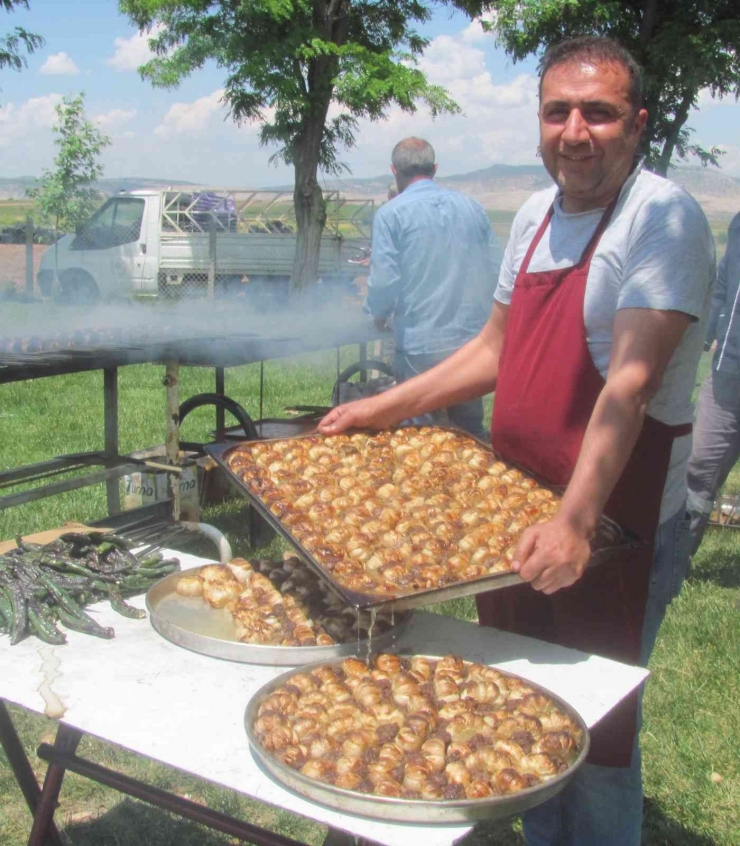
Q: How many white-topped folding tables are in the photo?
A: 1